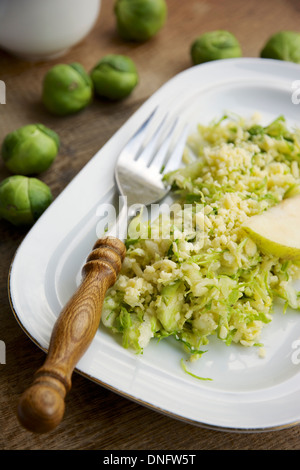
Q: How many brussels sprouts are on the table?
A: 7